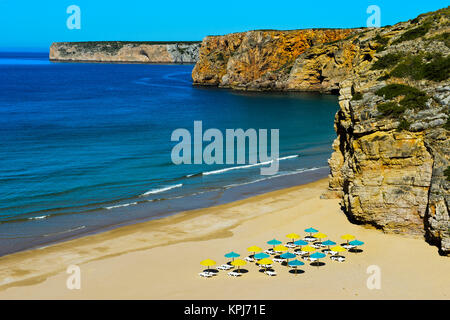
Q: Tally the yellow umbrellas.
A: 10